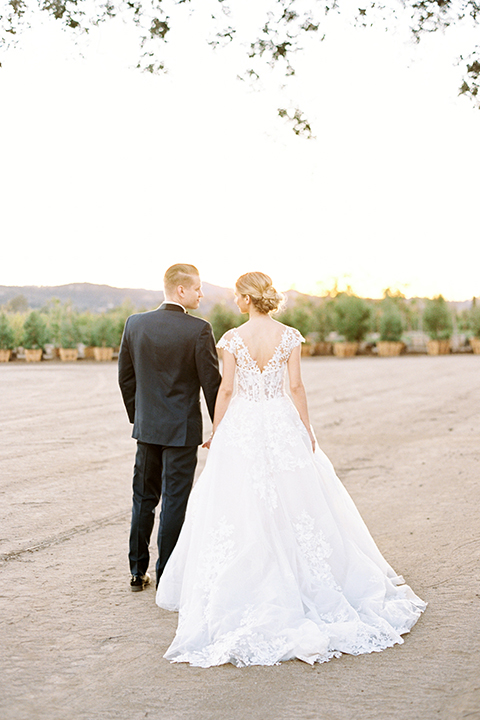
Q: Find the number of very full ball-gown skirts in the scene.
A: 1